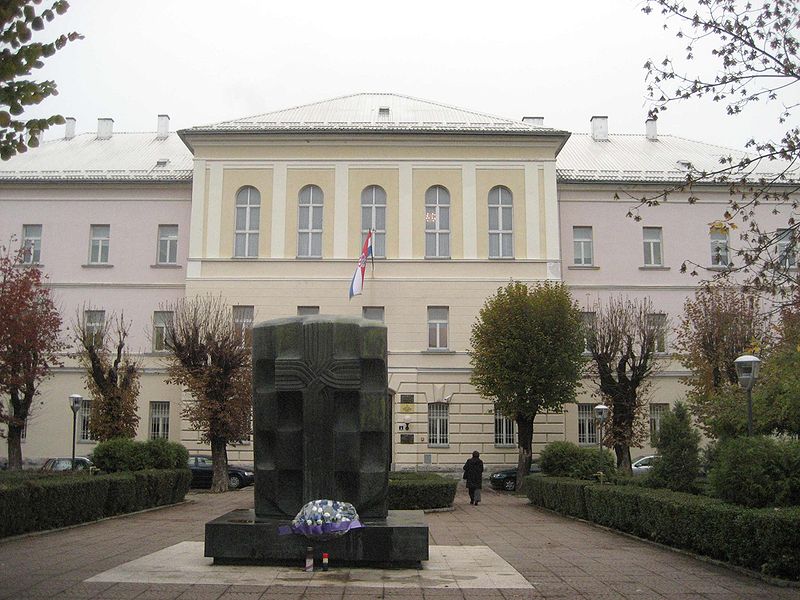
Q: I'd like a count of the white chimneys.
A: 6